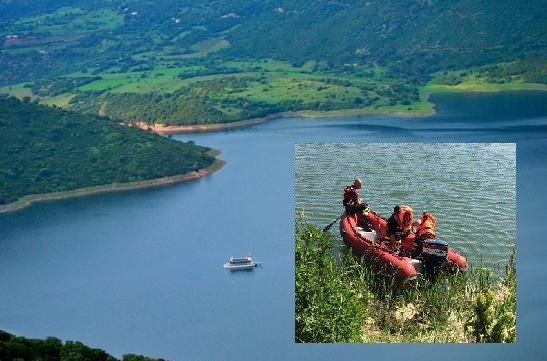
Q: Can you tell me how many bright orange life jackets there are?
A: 2